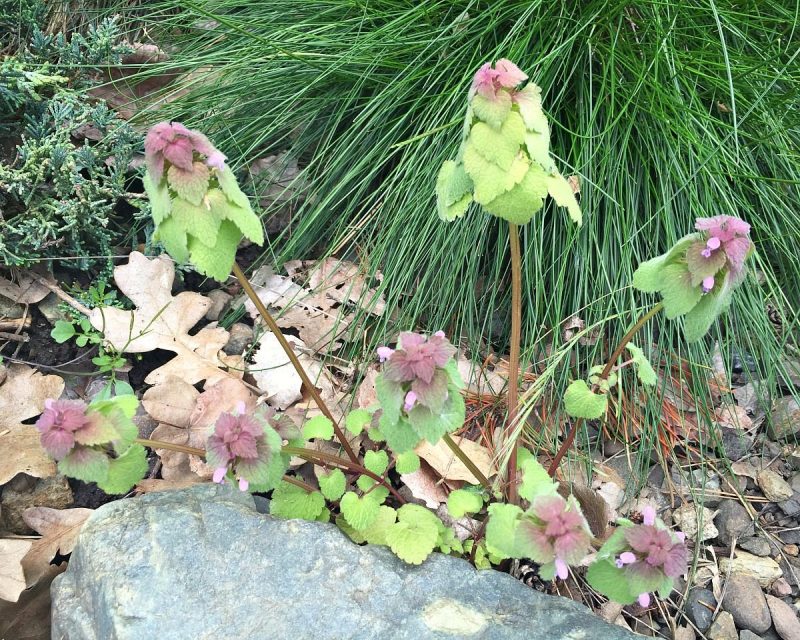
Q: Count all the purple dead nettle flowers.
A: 8